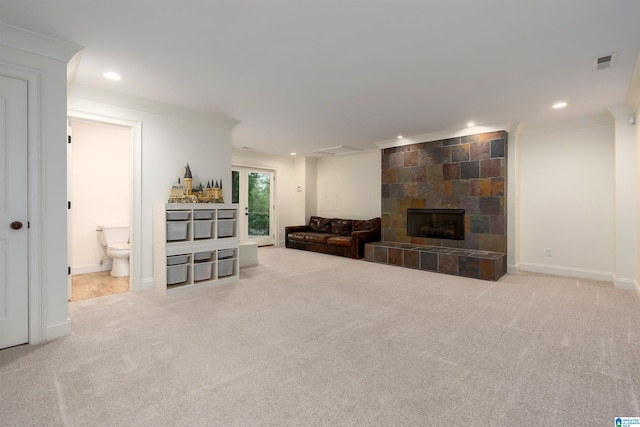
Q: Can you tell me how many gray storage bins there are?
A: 12